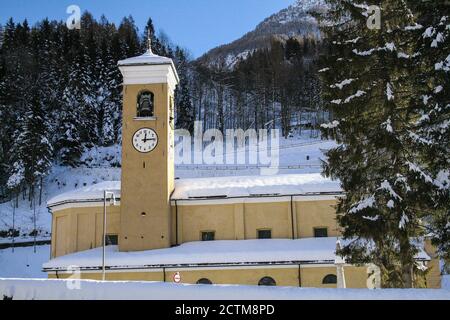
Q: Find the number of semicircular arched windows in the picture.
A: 3